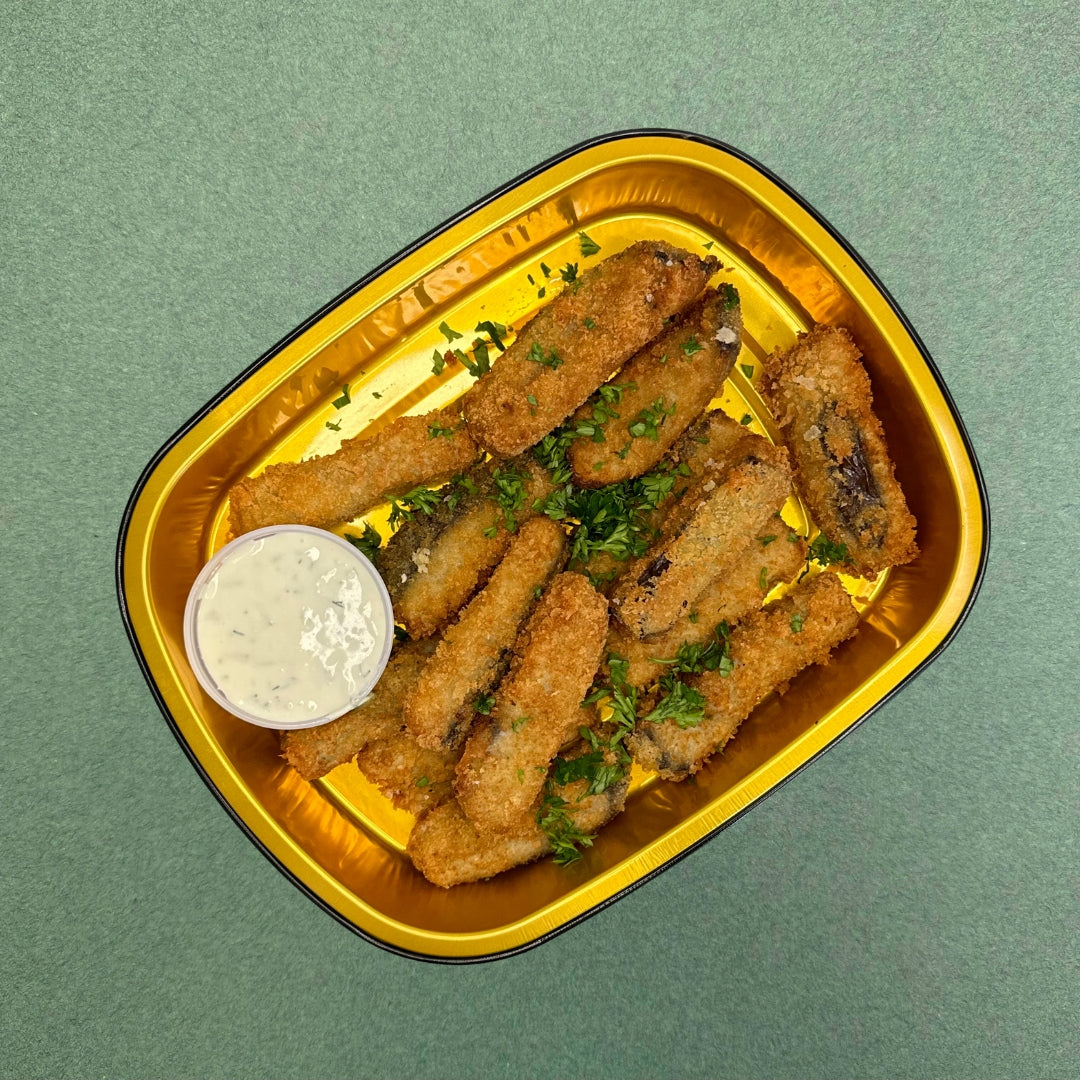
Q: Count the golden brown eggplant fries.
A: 14